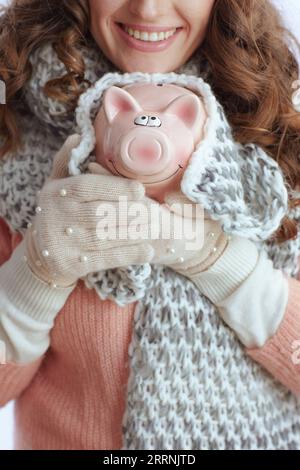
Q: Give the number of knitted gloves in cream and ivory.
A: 2